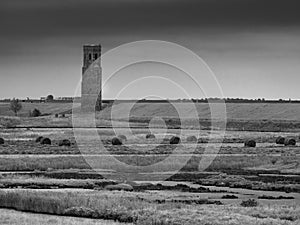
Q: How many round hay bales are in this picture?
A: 12